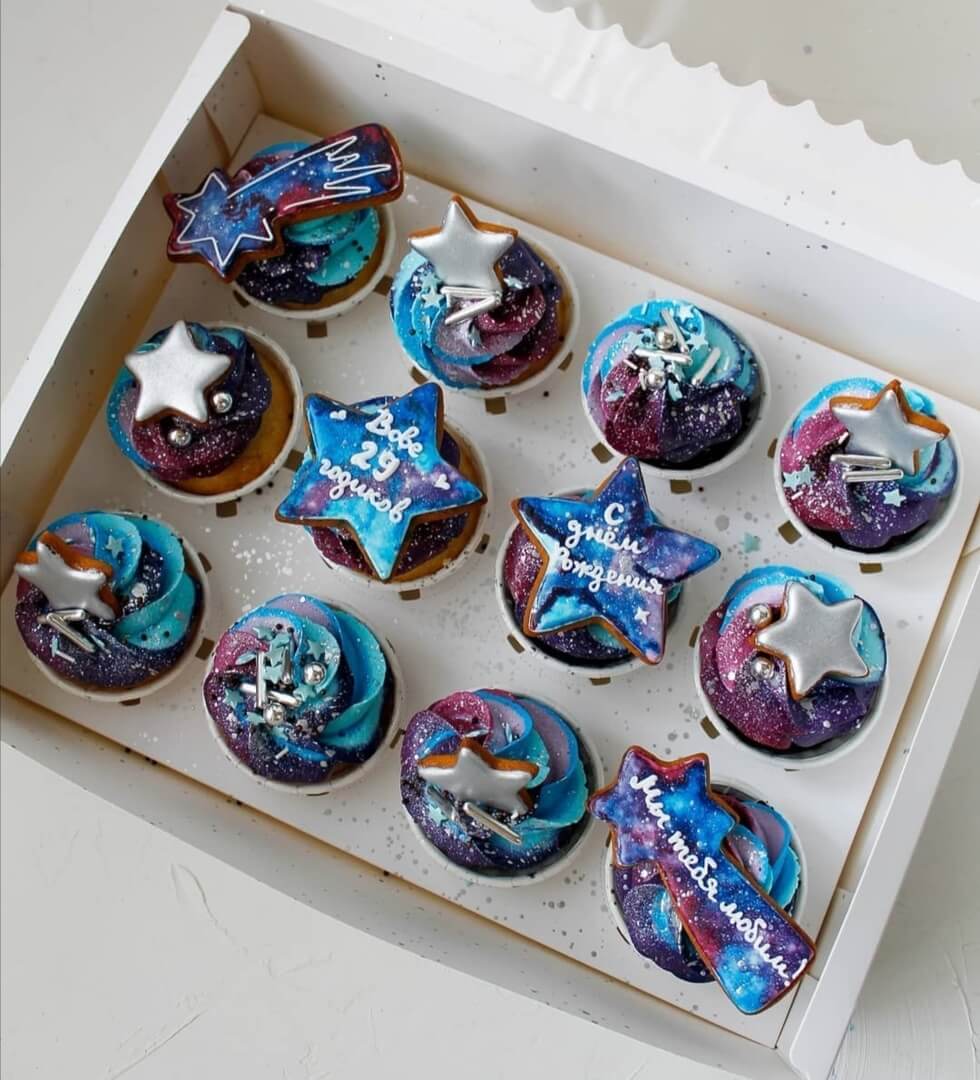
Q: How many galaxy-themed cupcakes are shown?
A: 12